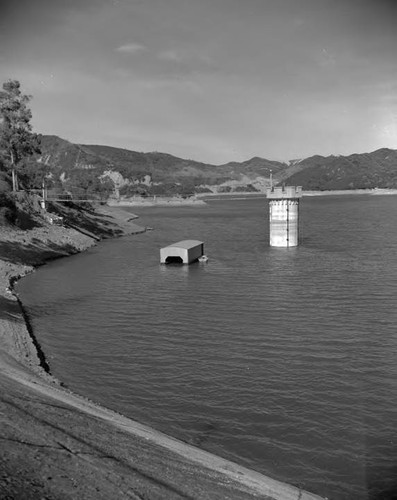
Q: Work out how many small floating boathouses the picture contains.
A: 1